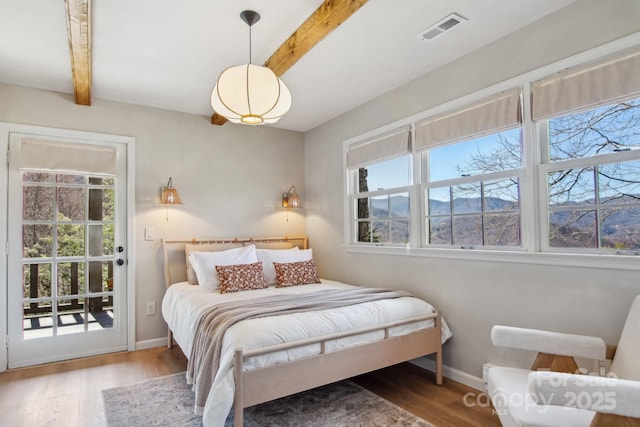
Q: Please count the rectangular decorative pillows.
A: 2